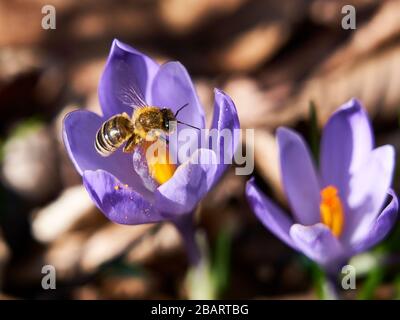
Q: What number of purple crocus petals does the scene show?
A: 12